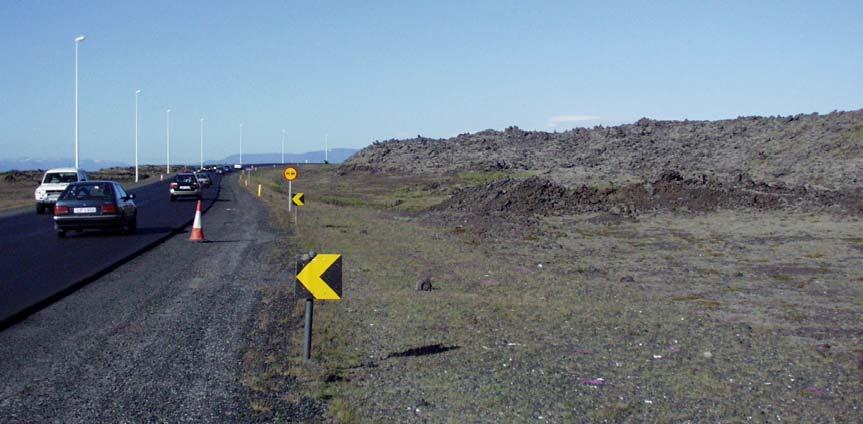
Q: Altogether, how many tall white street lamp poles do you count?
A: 7